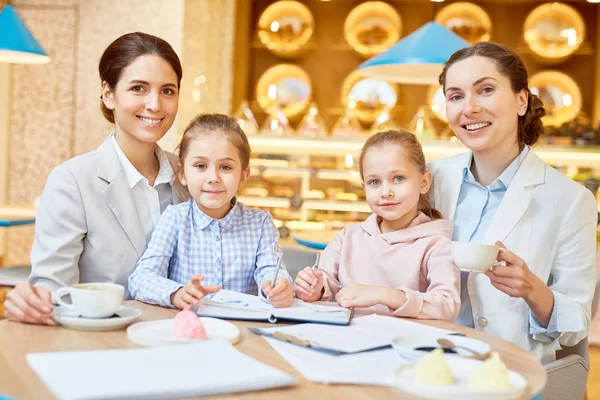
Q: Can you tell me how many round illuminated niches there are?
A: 8